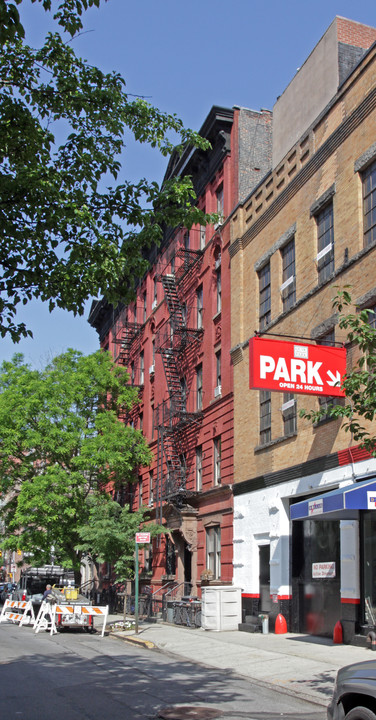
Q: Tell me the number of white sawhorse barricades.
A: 3